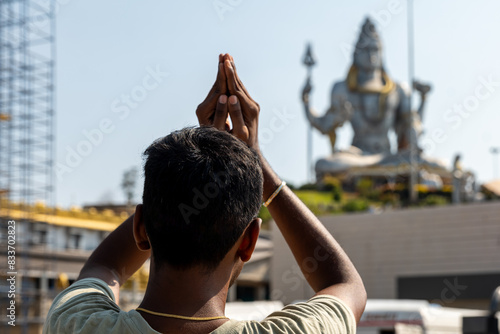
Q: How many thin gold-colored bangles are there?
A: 1